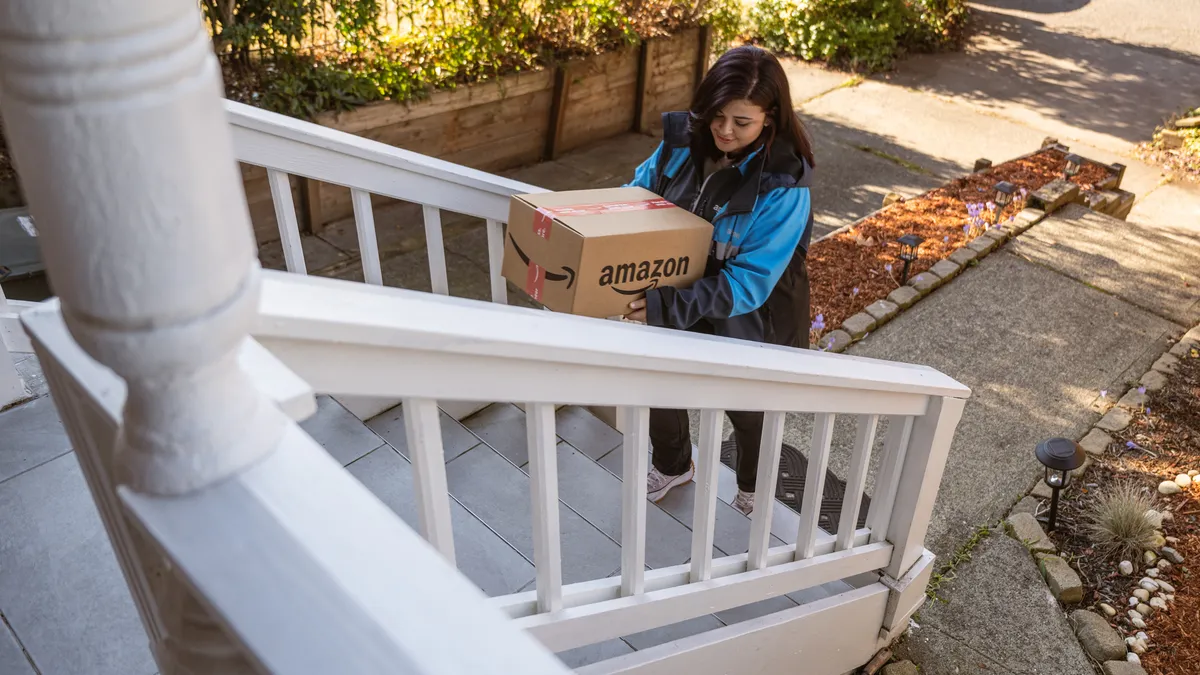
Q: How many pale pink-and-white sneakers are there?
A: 2